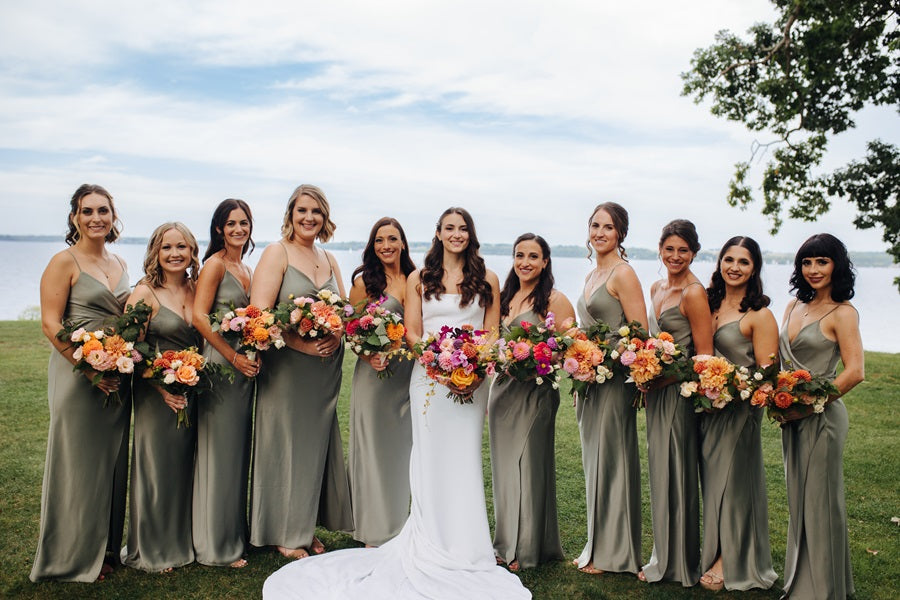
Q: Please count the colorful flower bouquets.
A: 11